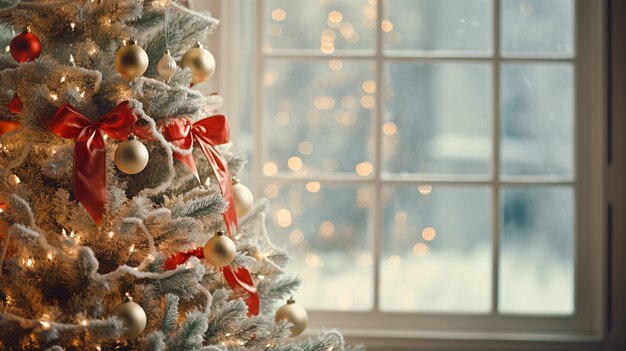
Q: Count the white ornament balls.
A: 7